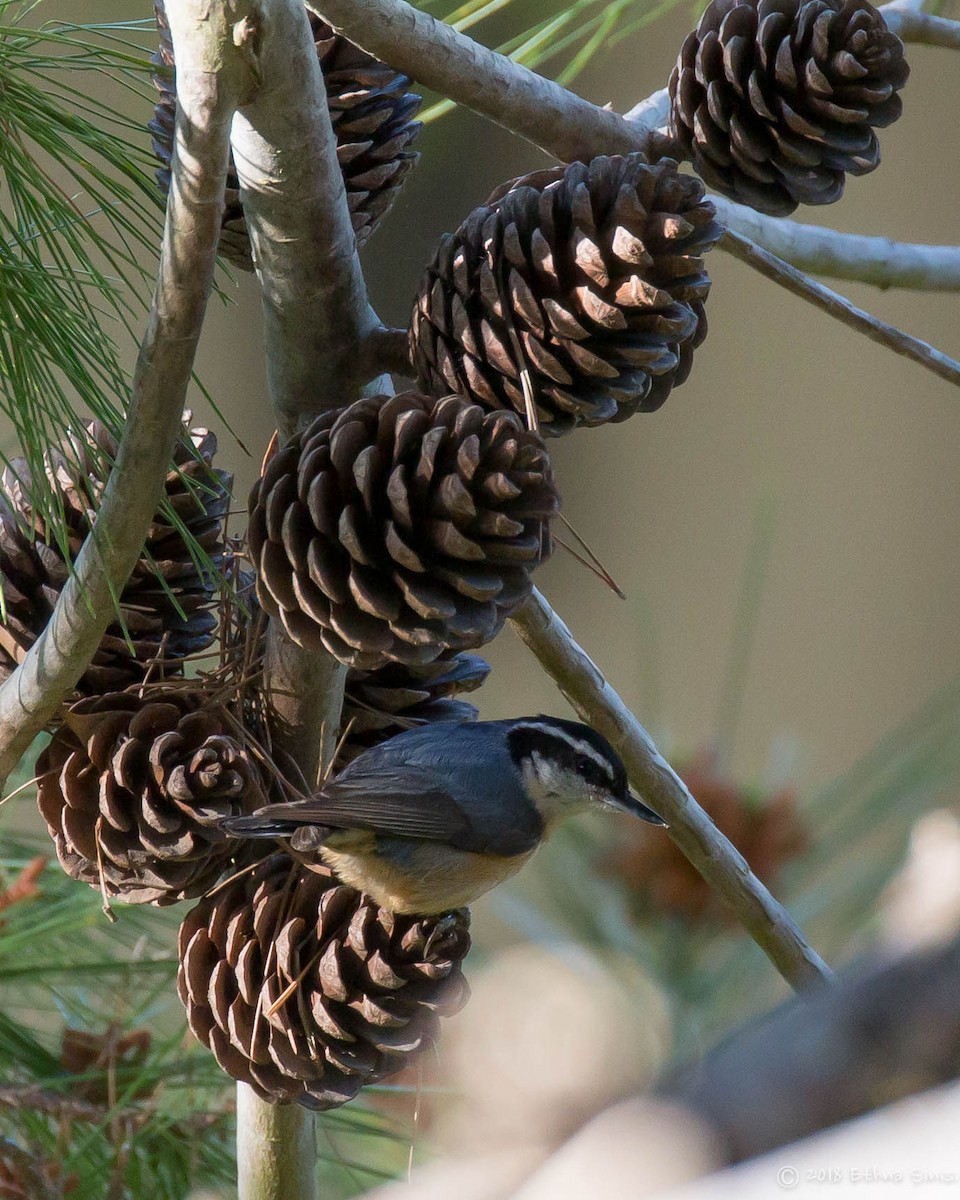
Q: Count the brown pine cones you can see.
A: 8